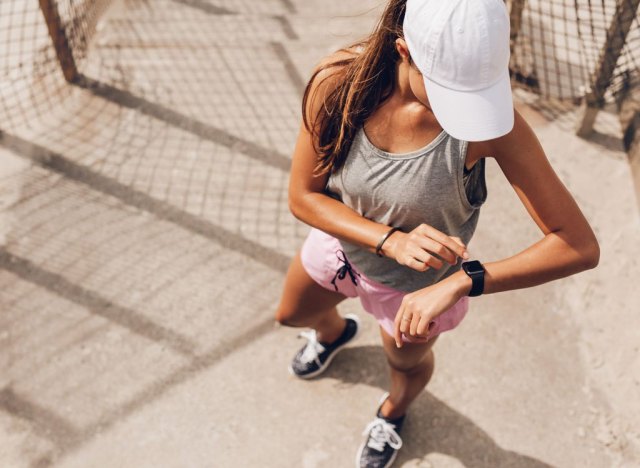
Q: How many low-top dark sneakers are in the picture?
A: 2